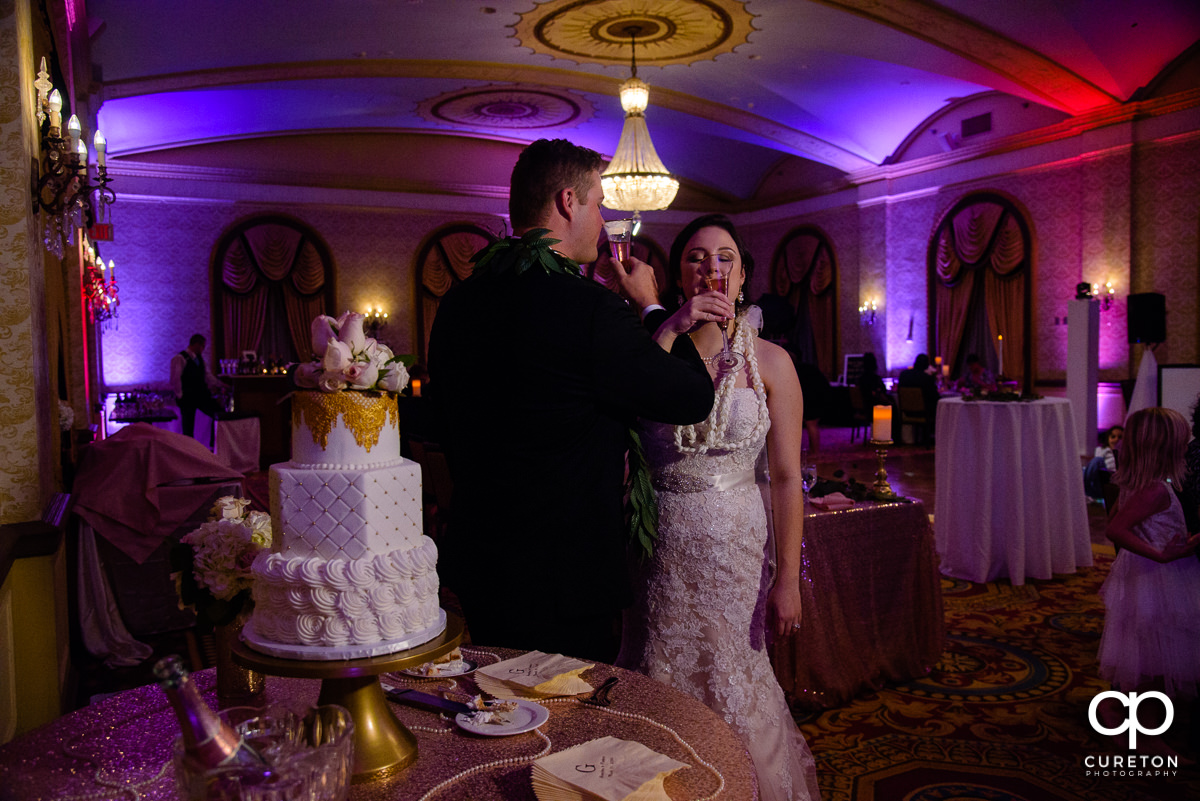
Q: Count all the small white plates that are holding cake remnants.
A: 2